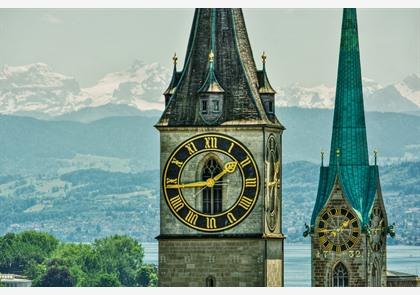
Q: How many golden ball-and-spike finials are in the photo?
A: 6